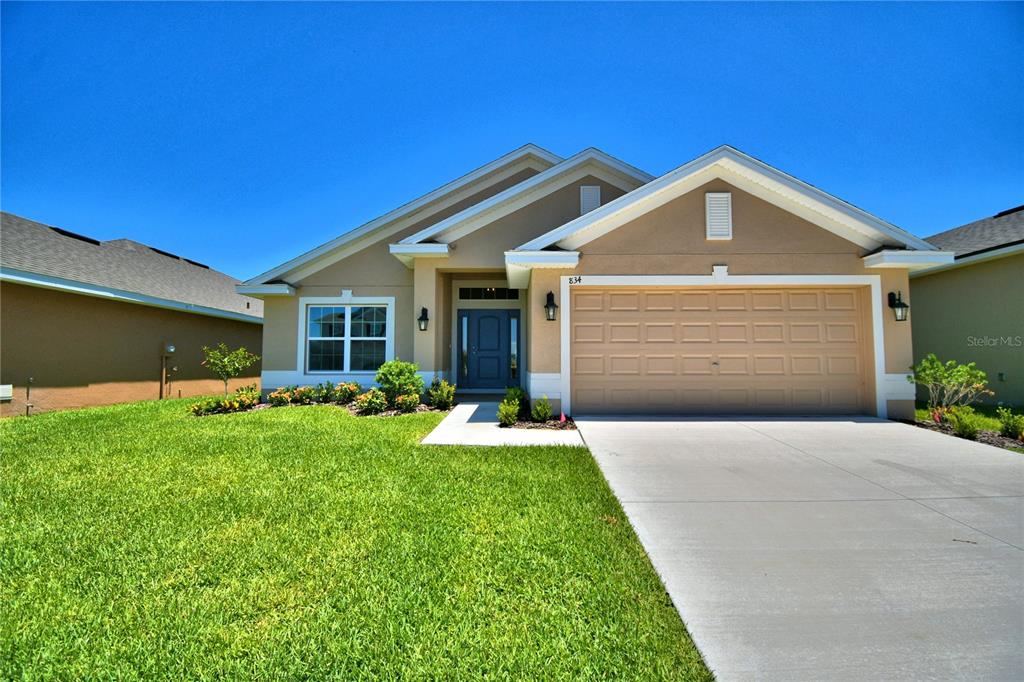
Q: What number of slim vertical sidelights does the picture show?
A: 2